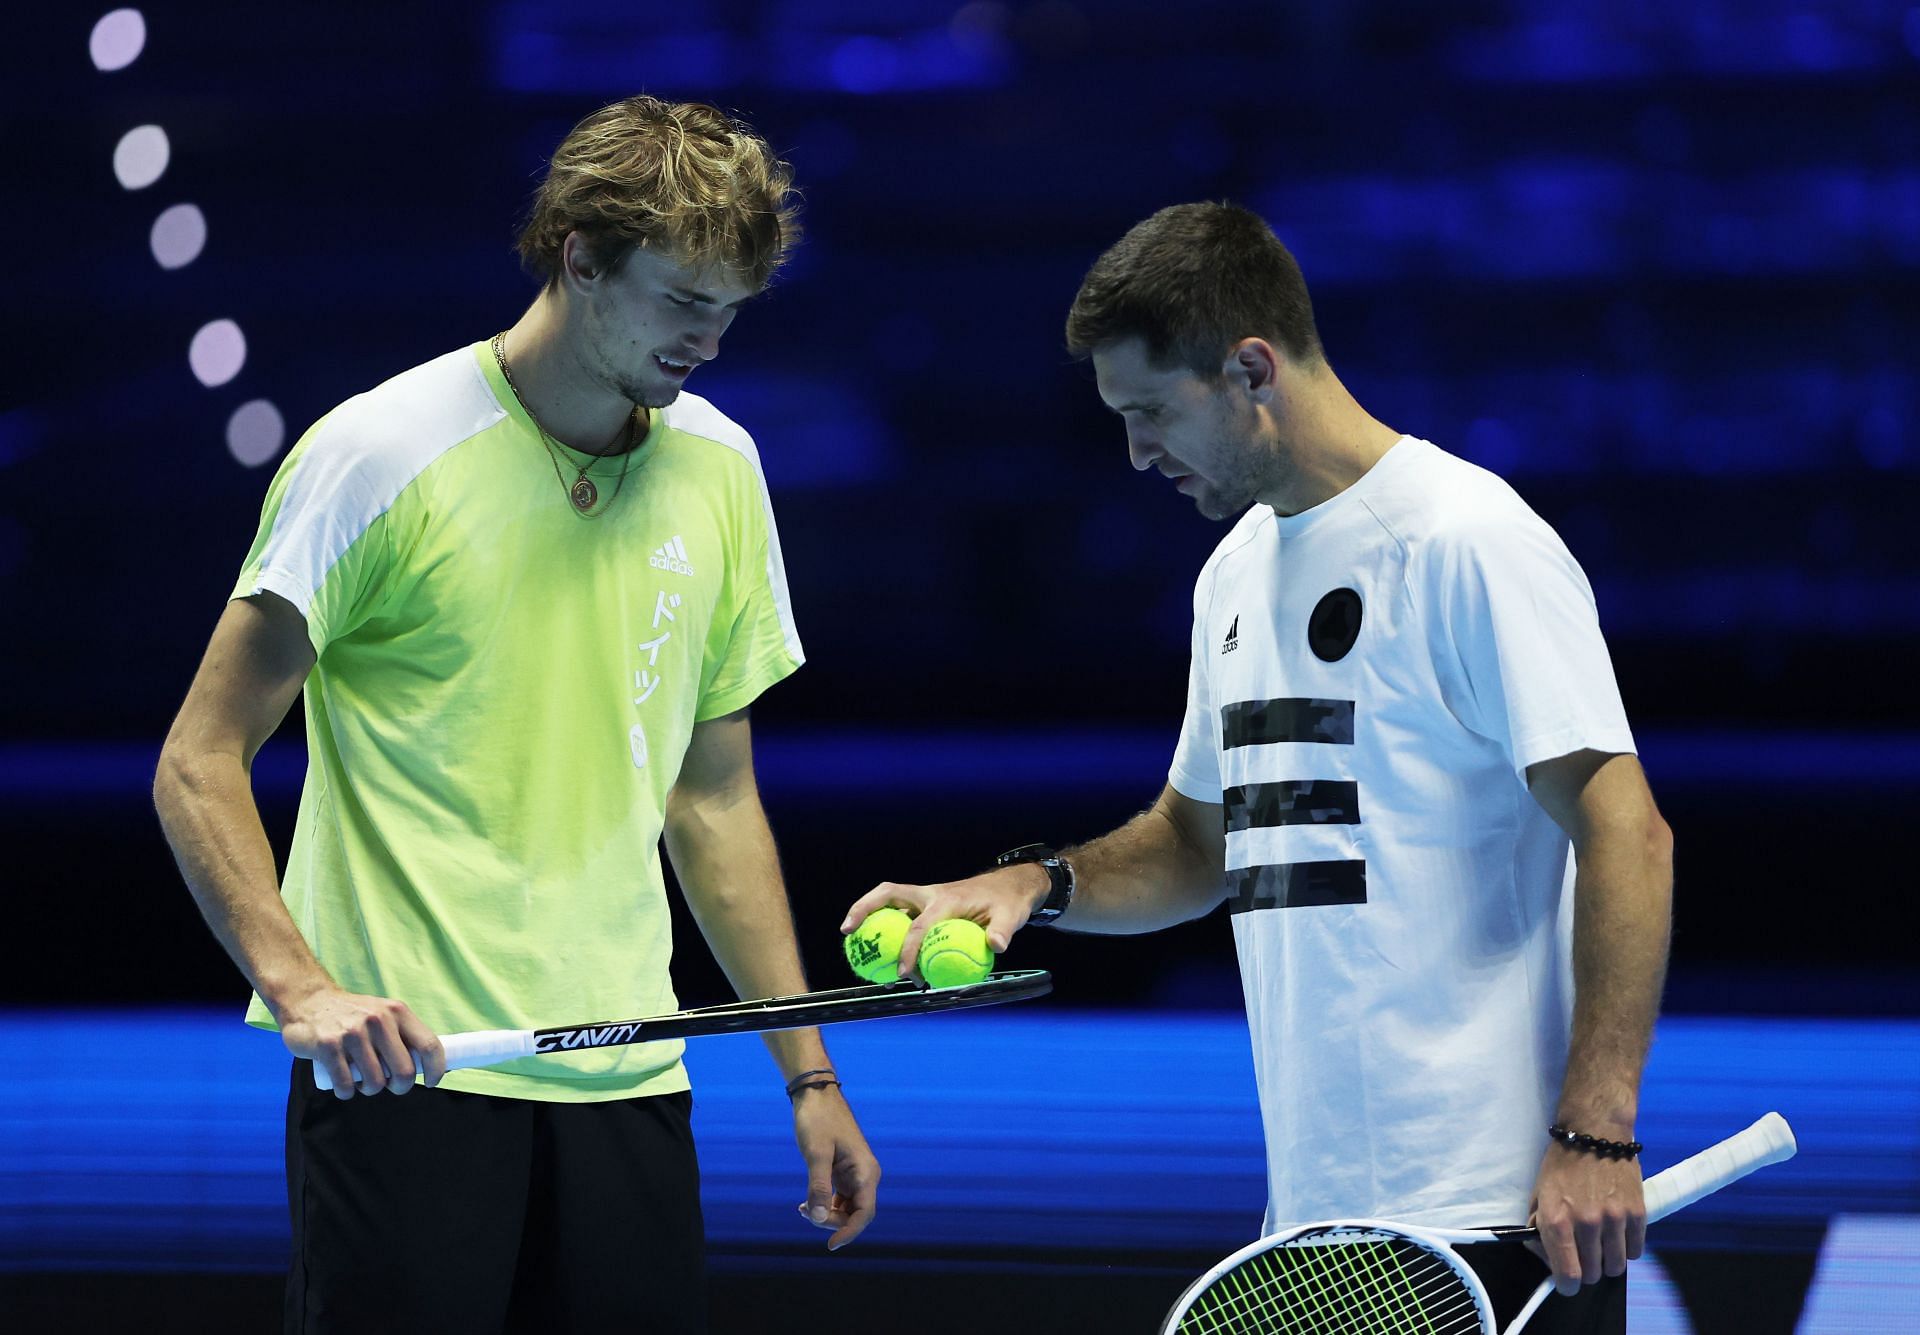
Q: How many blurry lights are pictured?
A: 5